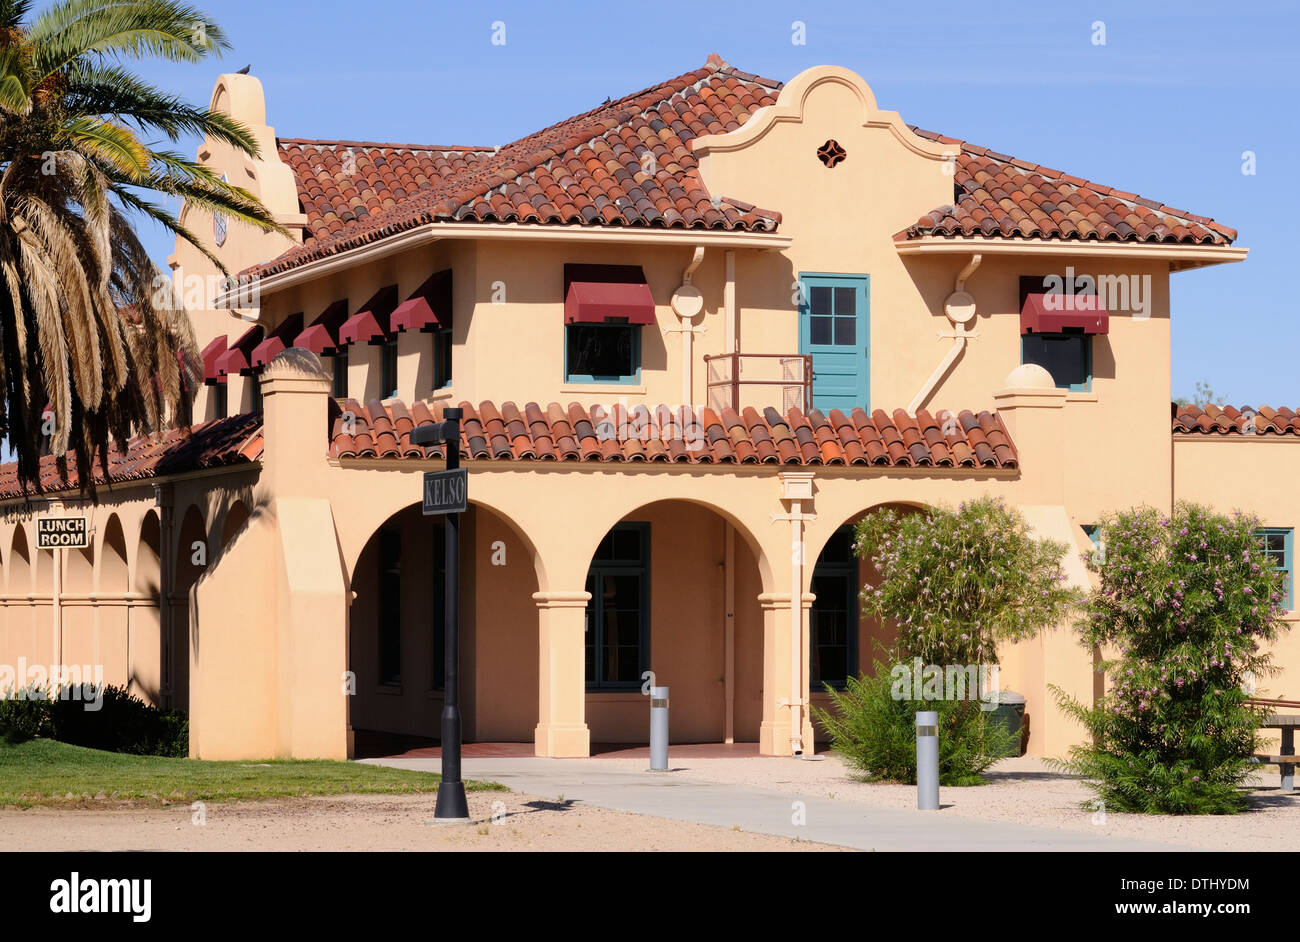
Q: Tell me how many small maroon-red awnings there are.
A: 8